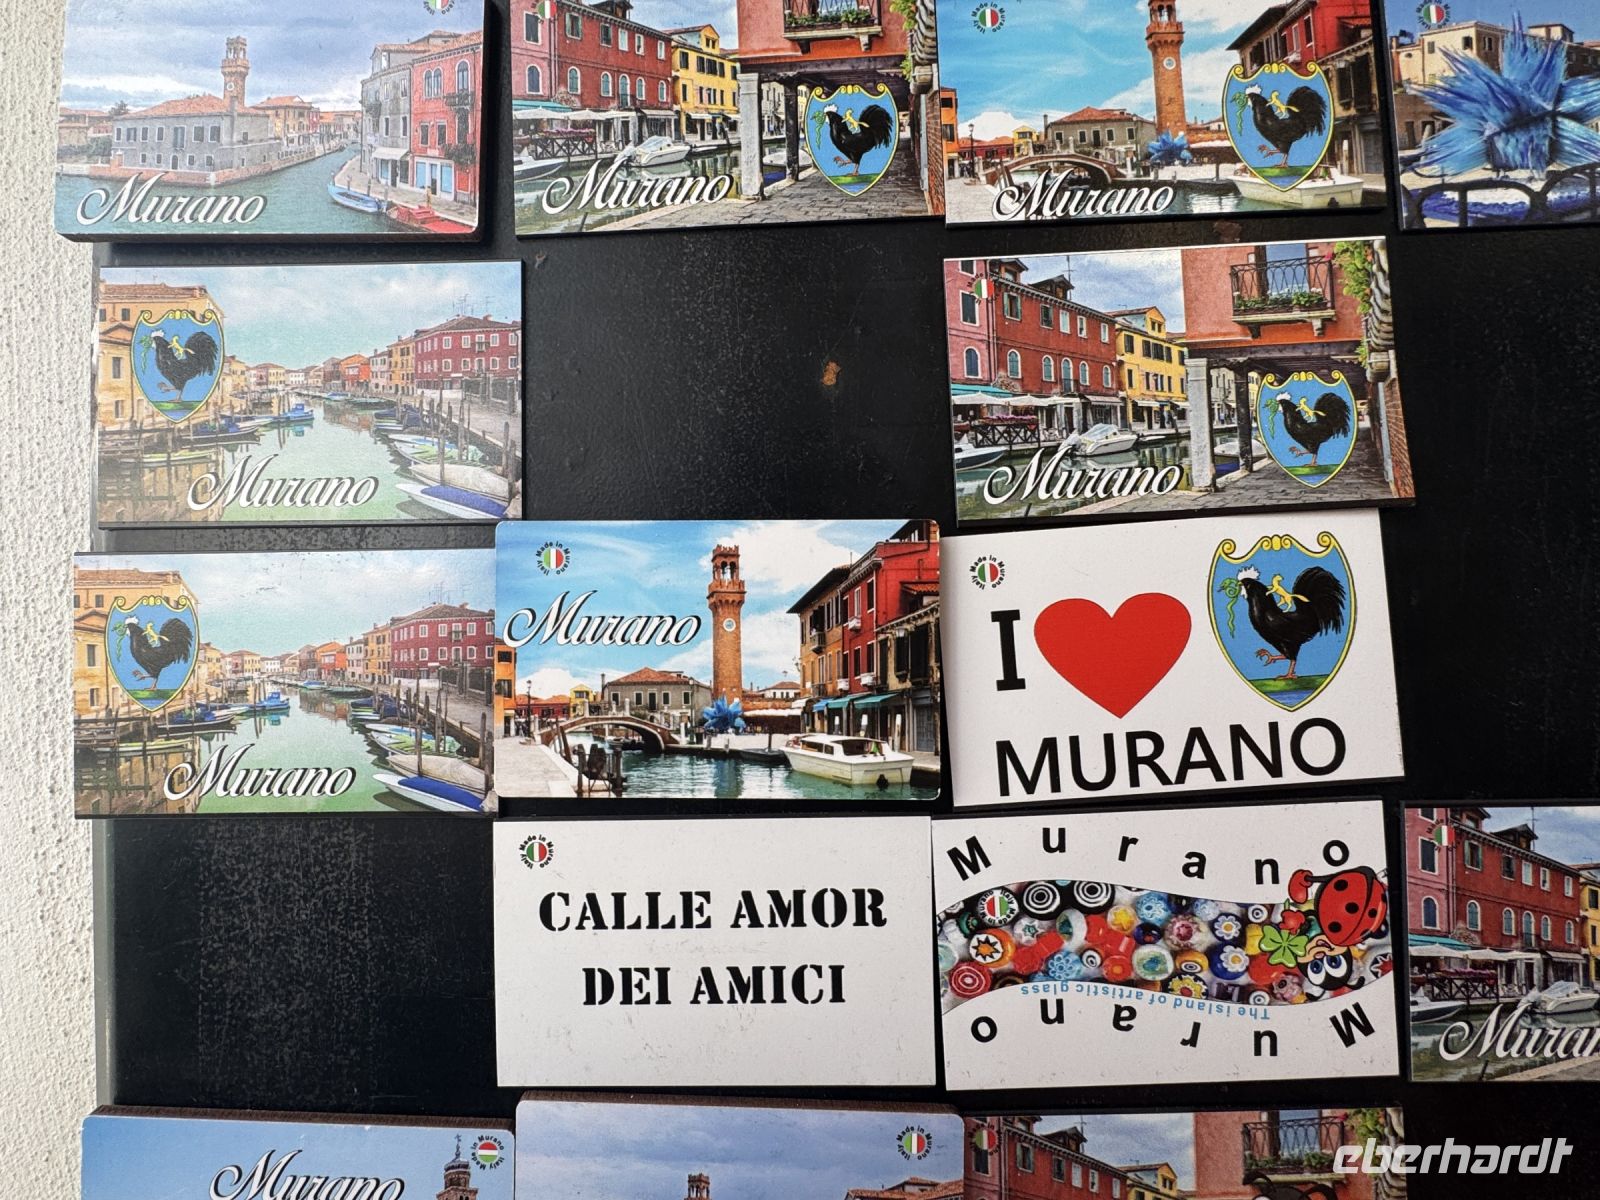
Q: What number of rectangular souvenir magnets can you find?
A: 15